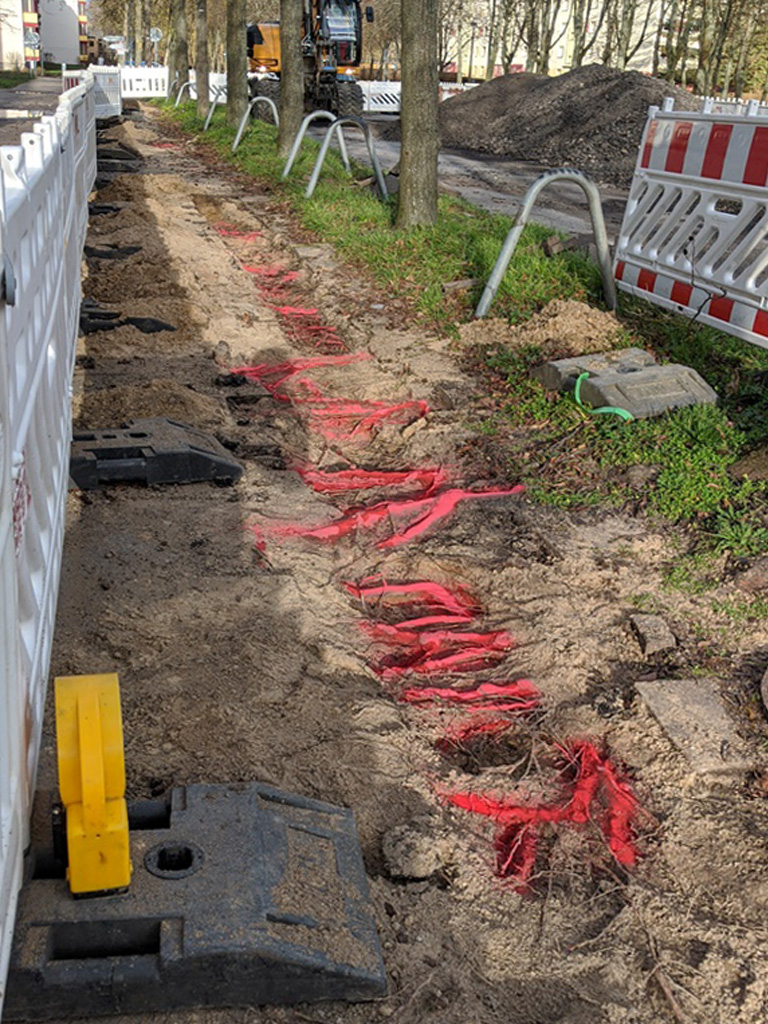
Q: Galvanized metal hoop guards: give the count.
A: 7